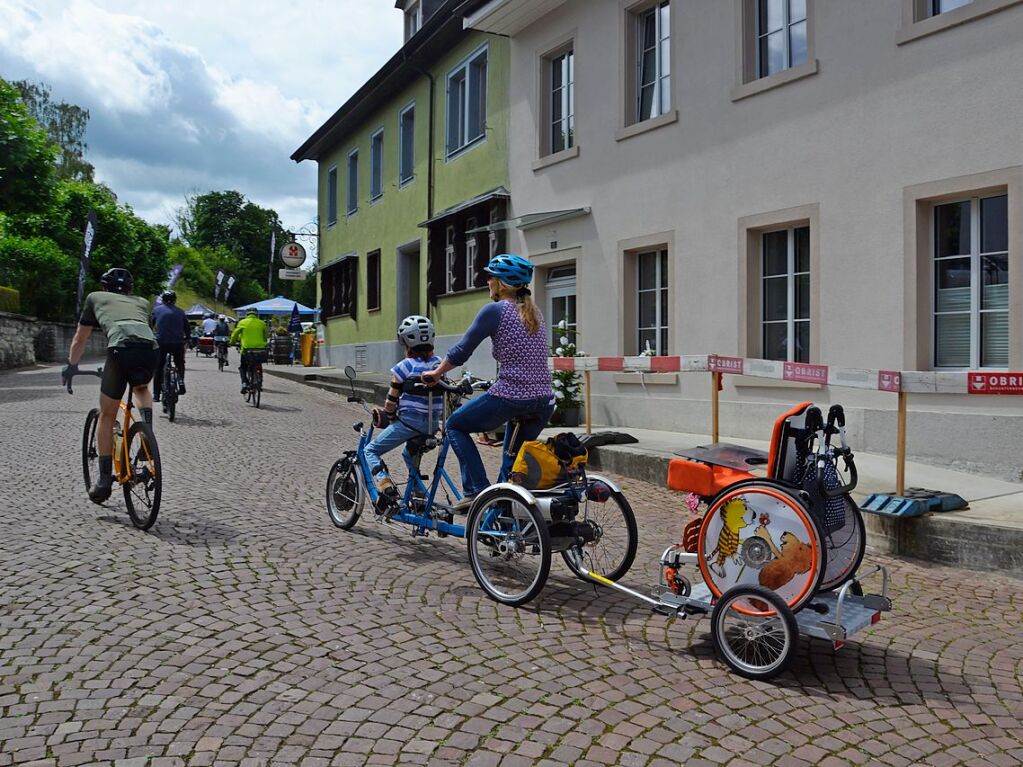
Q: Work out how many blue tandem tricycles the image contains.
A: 1